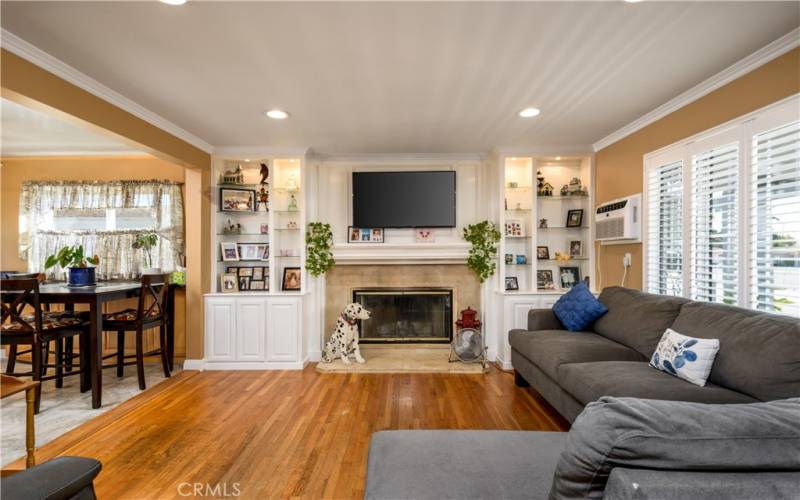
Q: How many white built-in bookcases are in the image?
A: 2